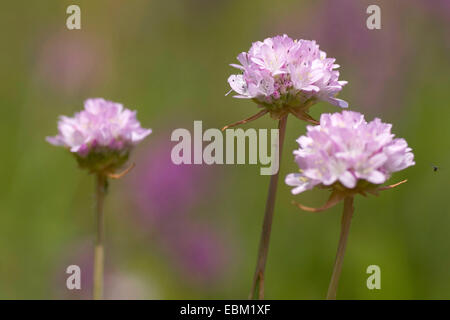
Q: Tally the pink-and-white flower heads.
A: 3